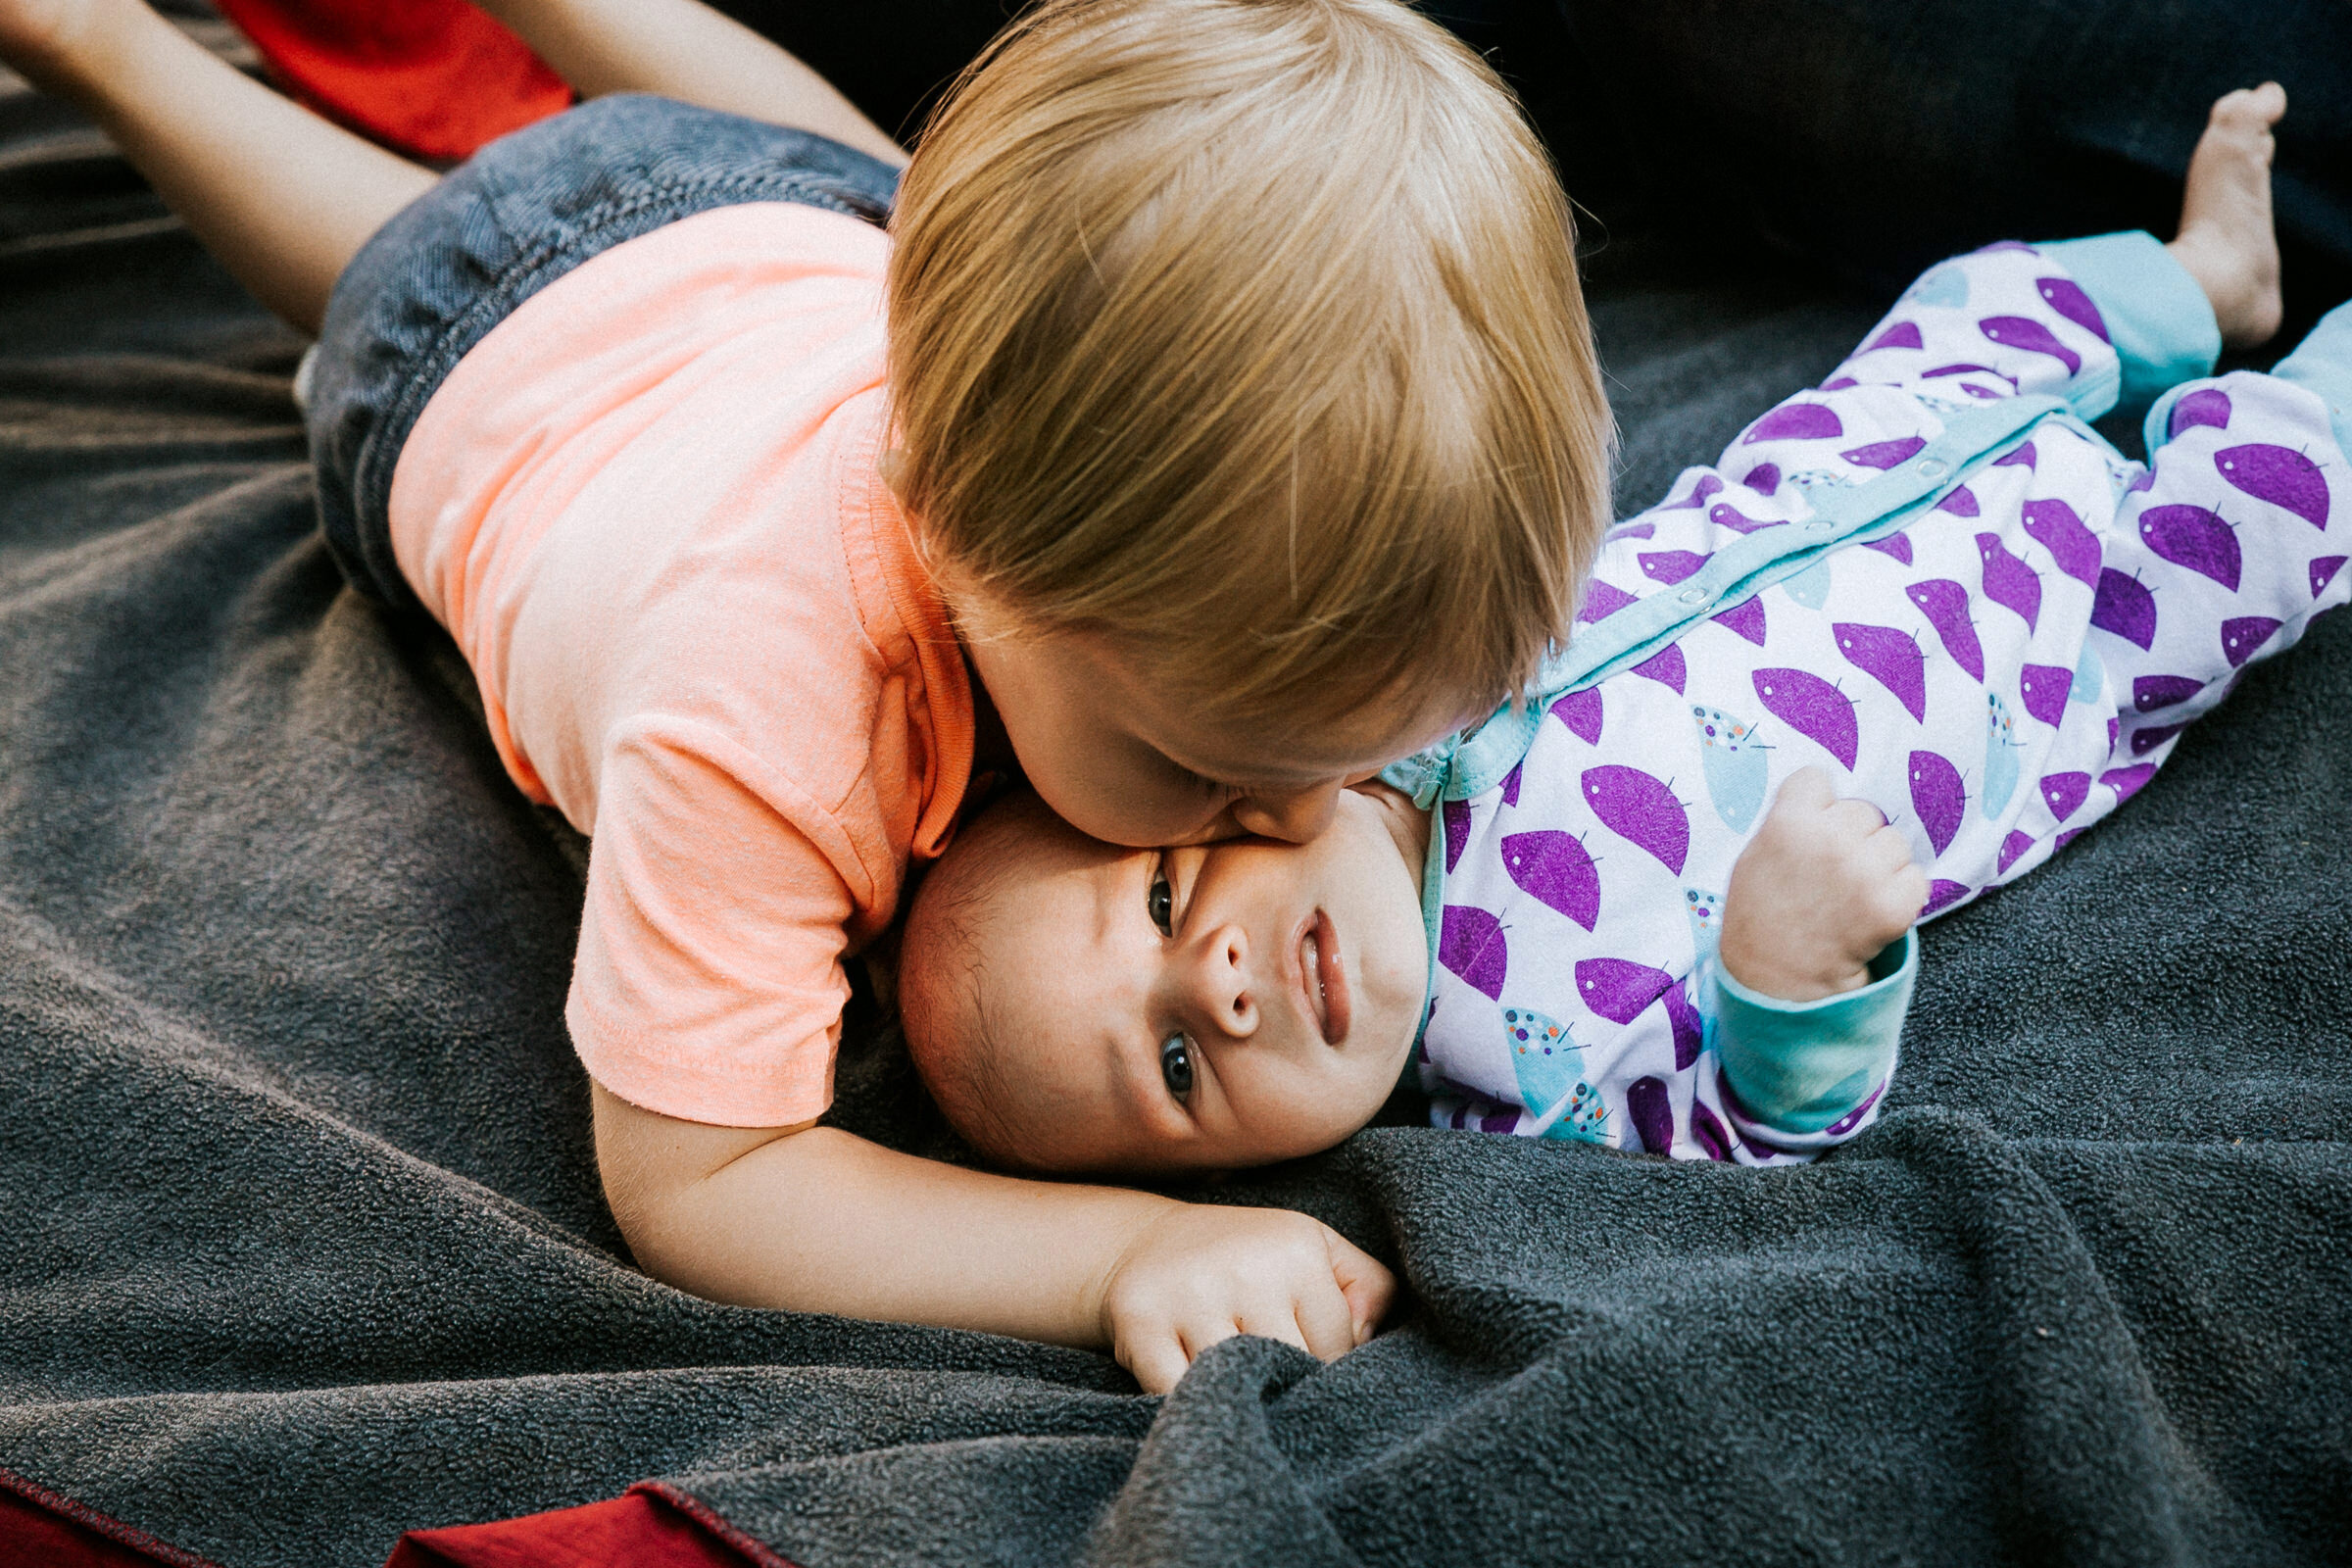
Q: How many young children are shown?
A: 2